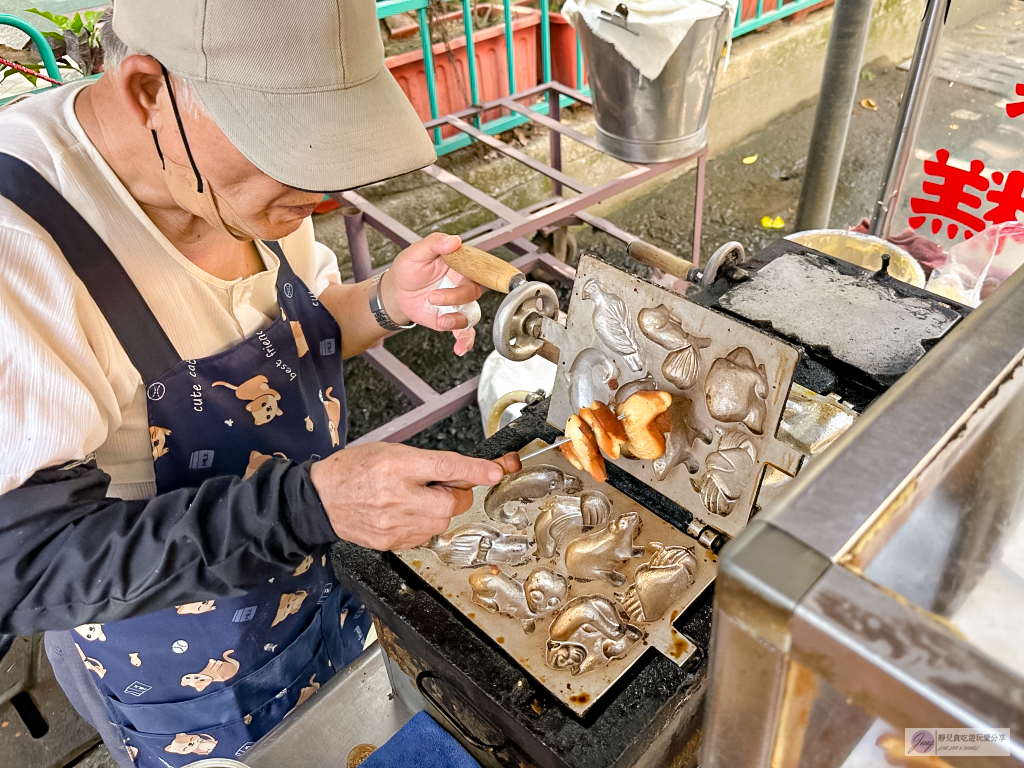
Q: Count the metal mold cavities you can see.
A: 14